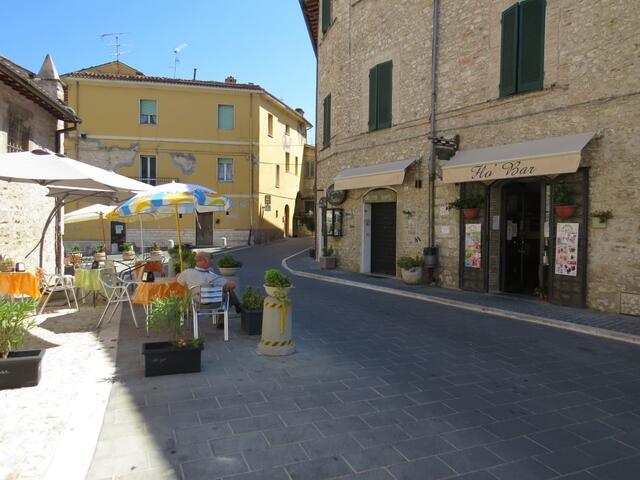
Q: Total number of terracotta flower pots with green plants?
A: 2